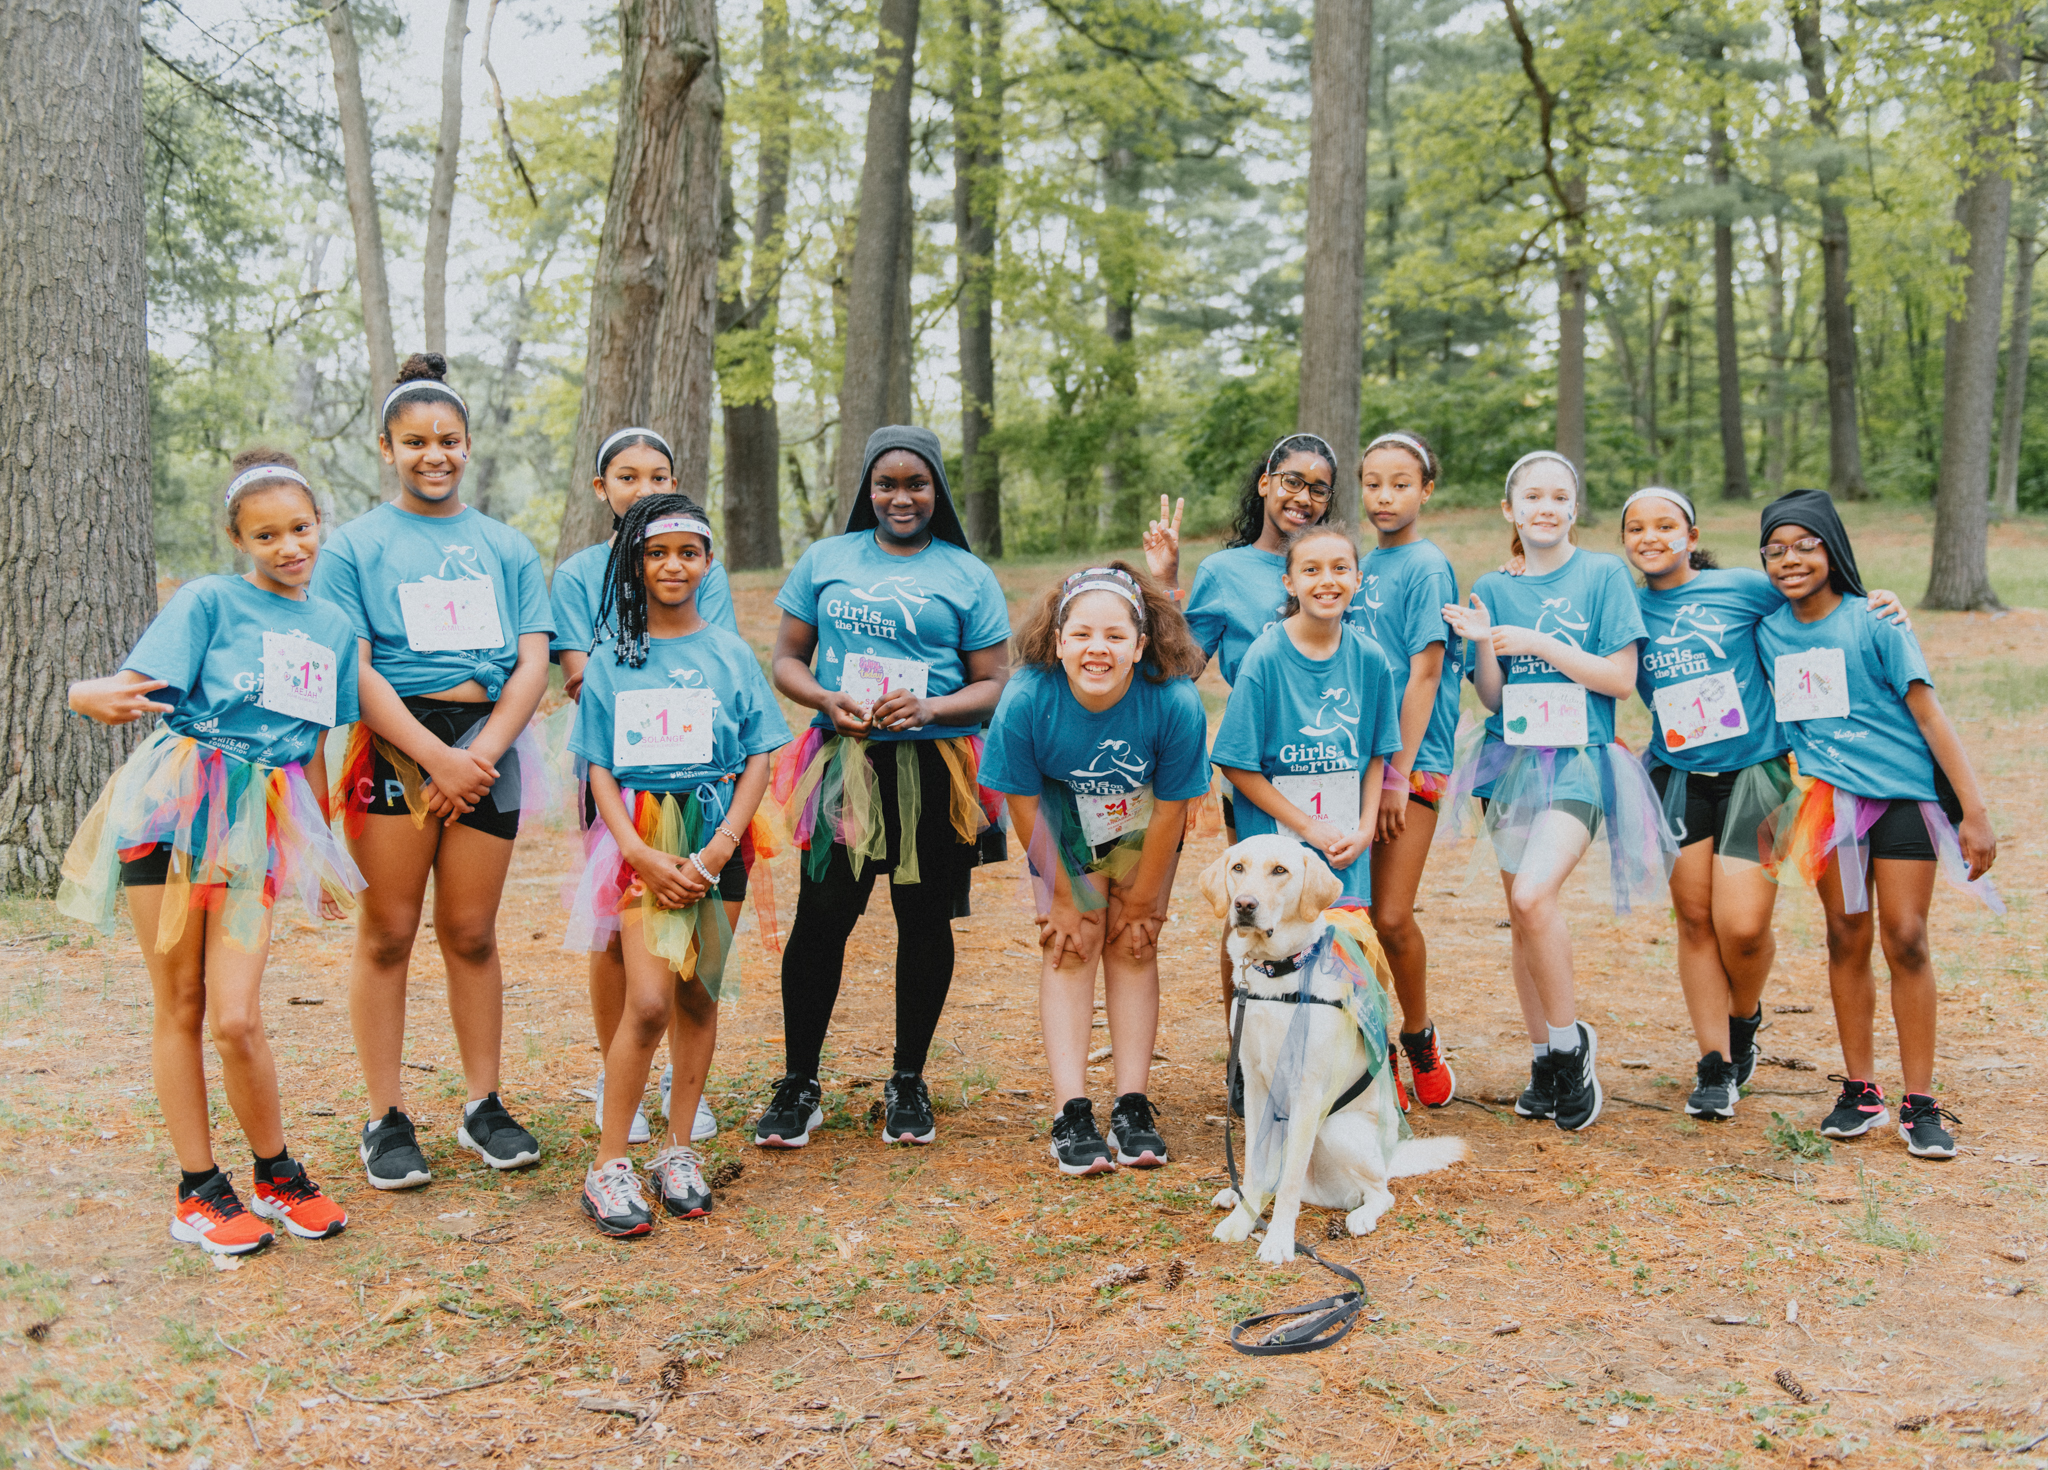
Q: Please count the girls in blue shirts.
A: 12